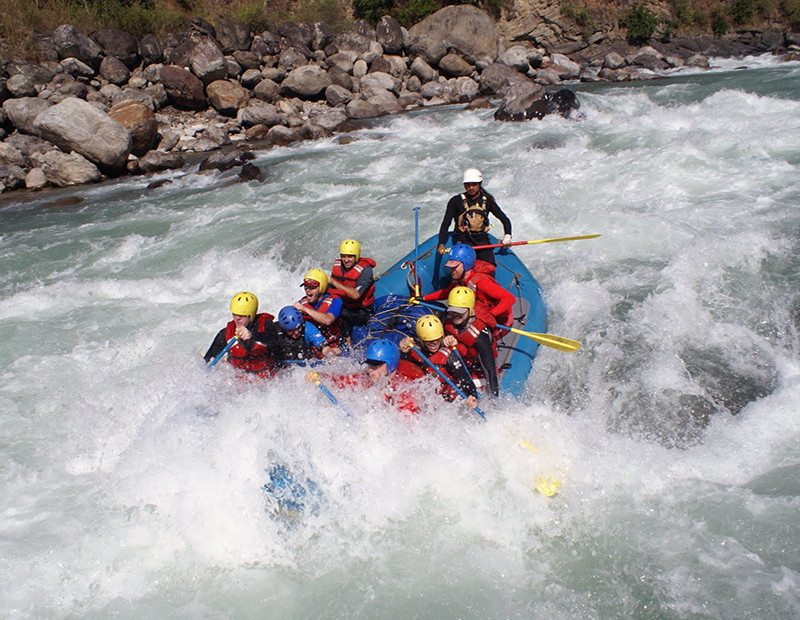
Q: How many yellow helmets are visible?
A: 5